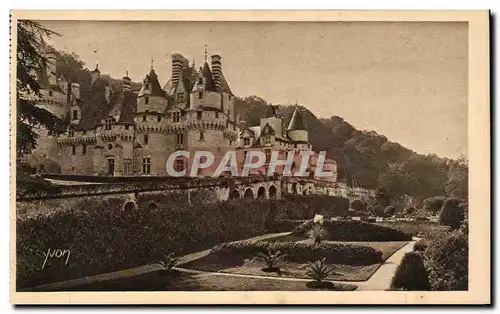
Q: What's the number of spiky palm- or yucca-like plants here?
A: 4